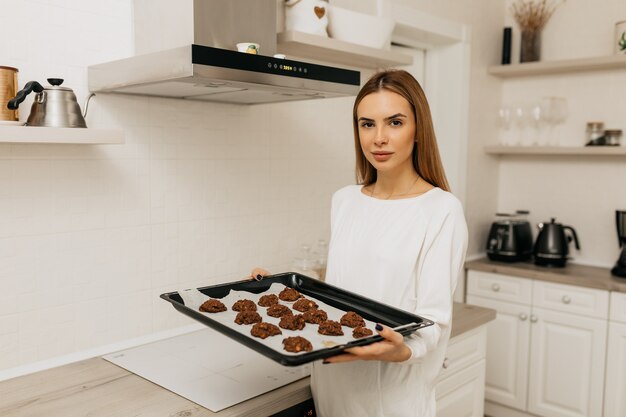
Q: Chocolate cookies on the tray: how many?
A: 14